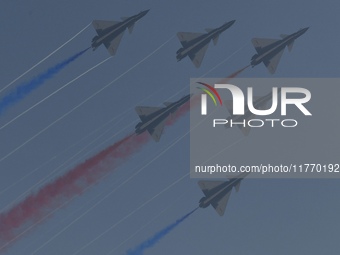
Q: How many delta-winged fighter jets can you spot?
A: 6